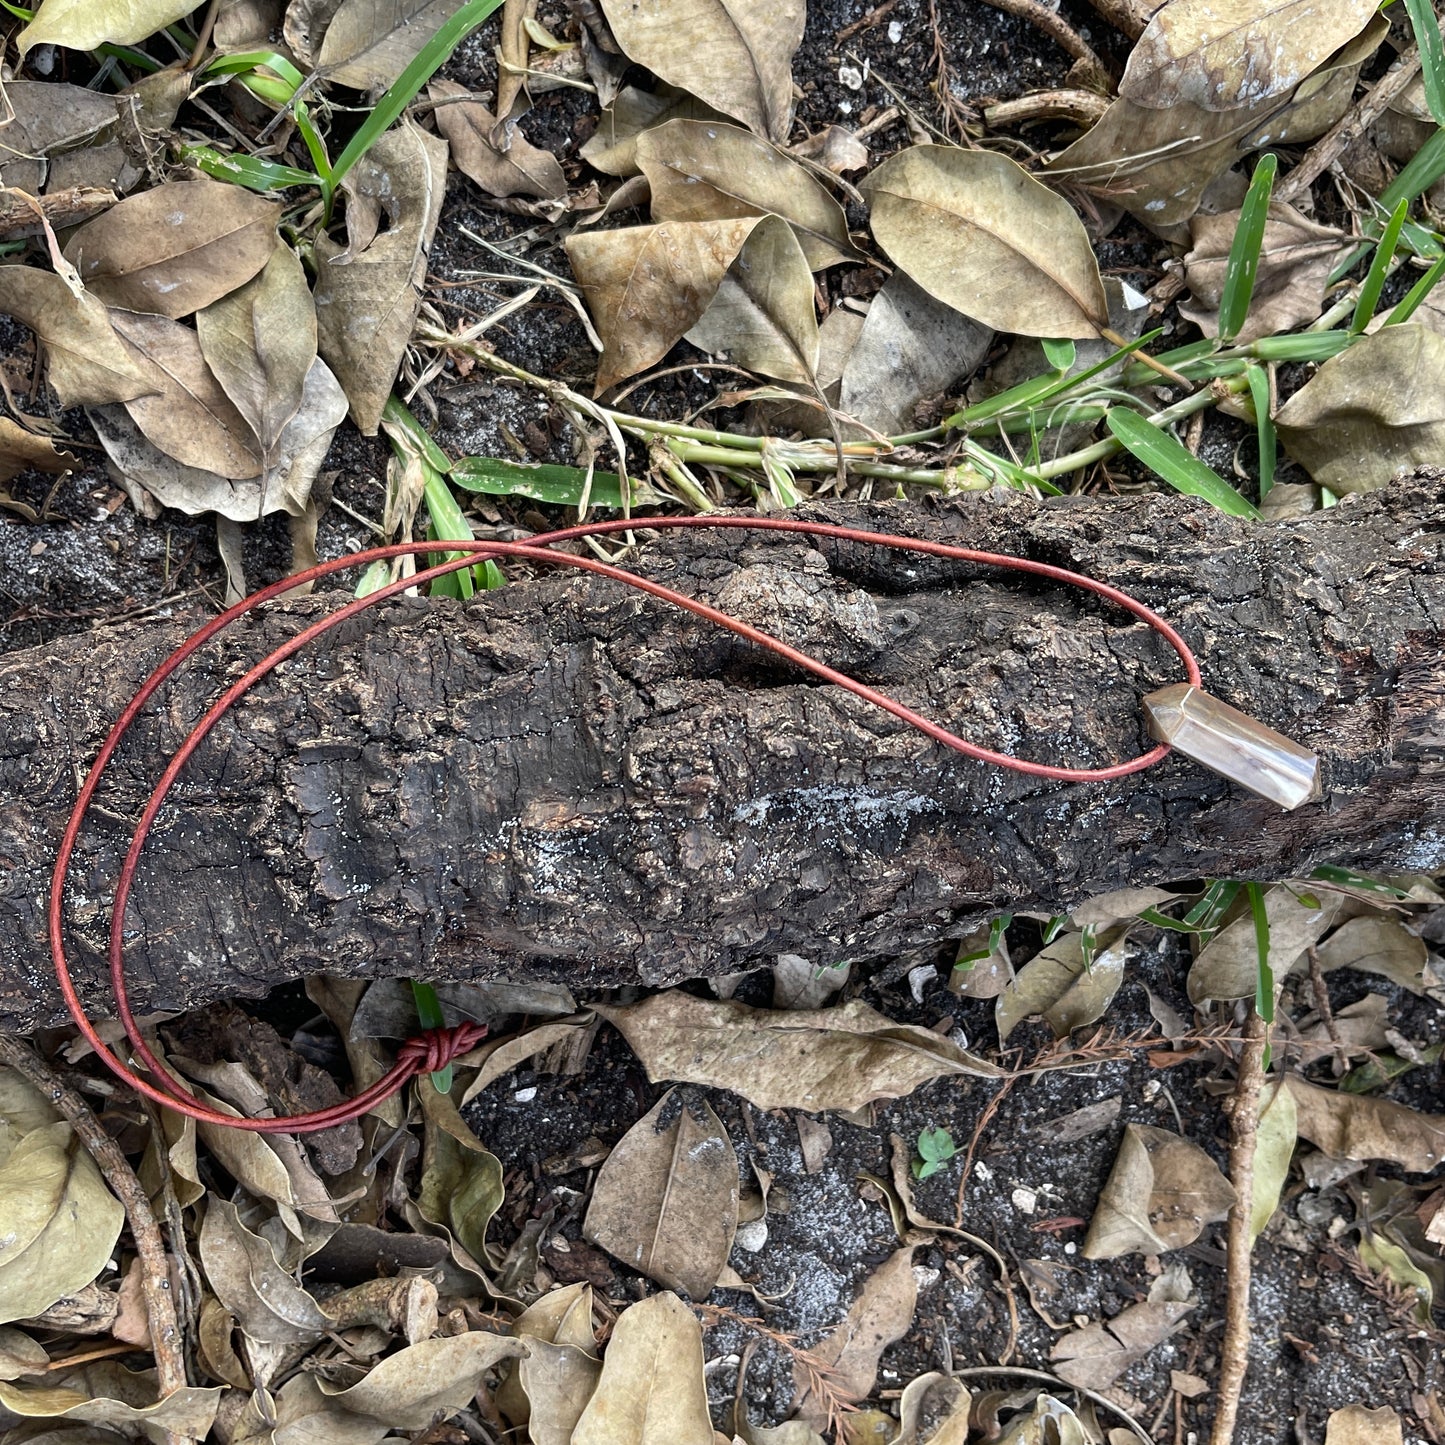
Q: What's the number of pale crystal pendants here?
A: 1